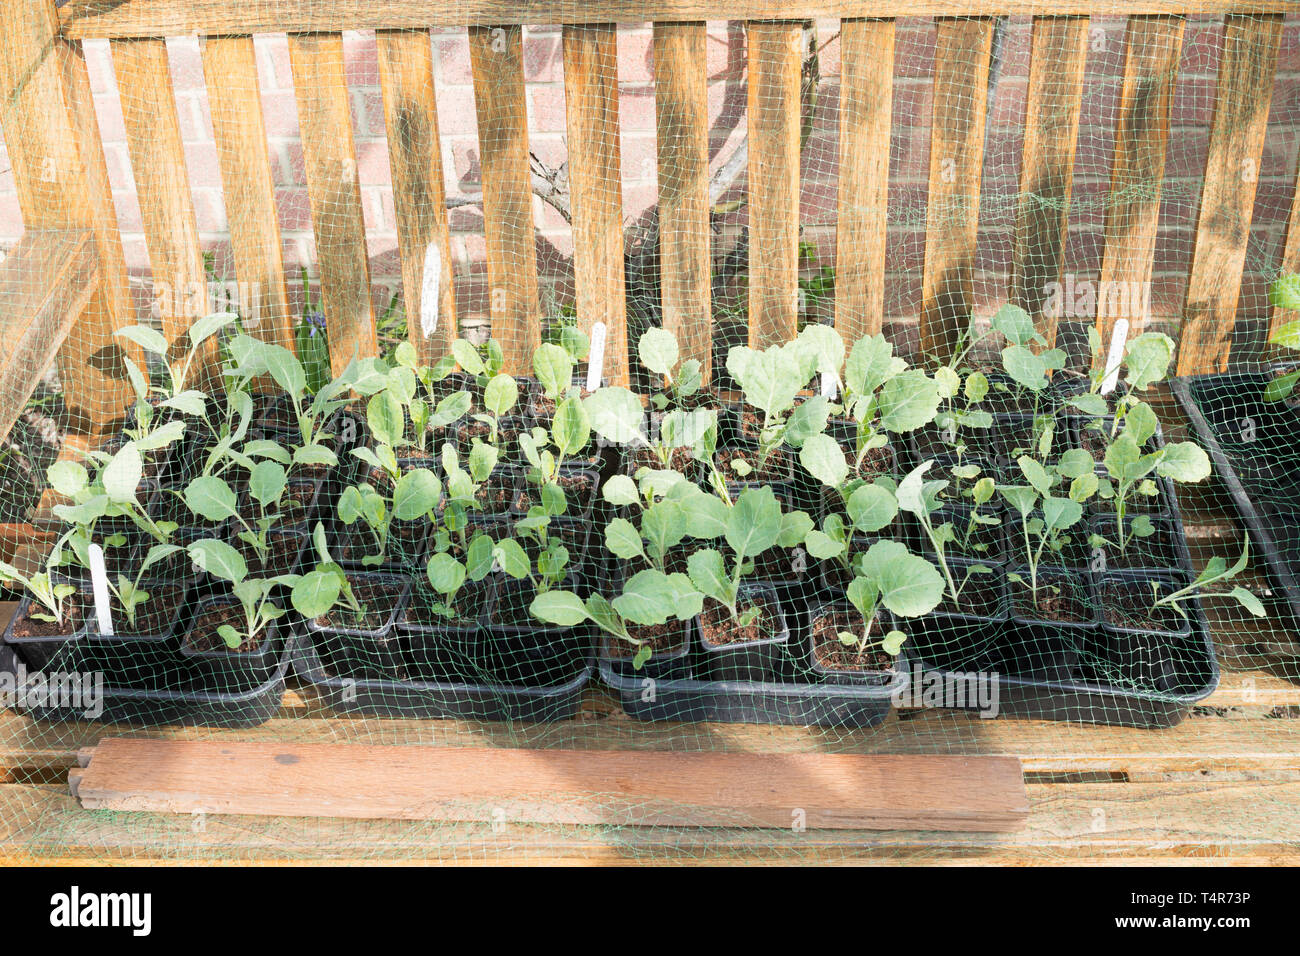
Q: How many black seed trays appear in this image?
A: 5